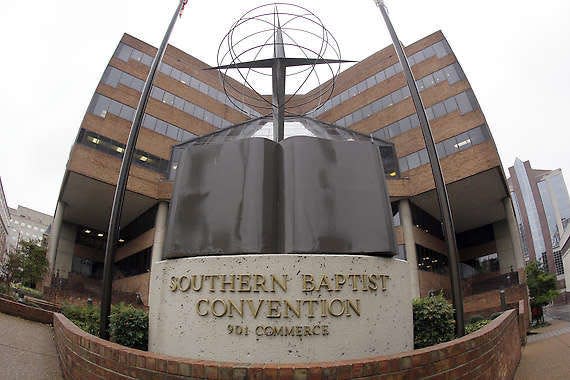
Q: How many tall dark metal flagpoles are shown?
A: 2